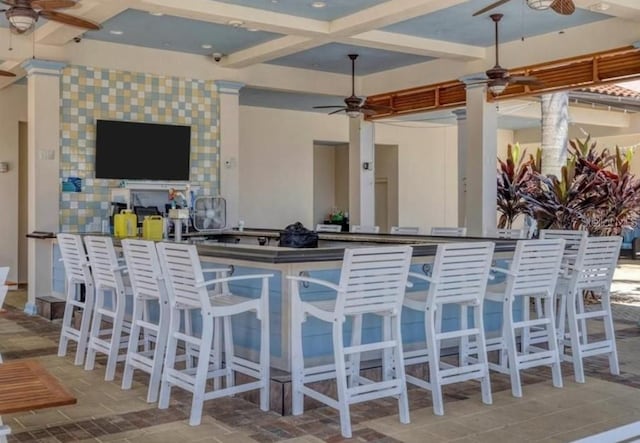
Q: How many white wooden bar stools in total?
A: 14